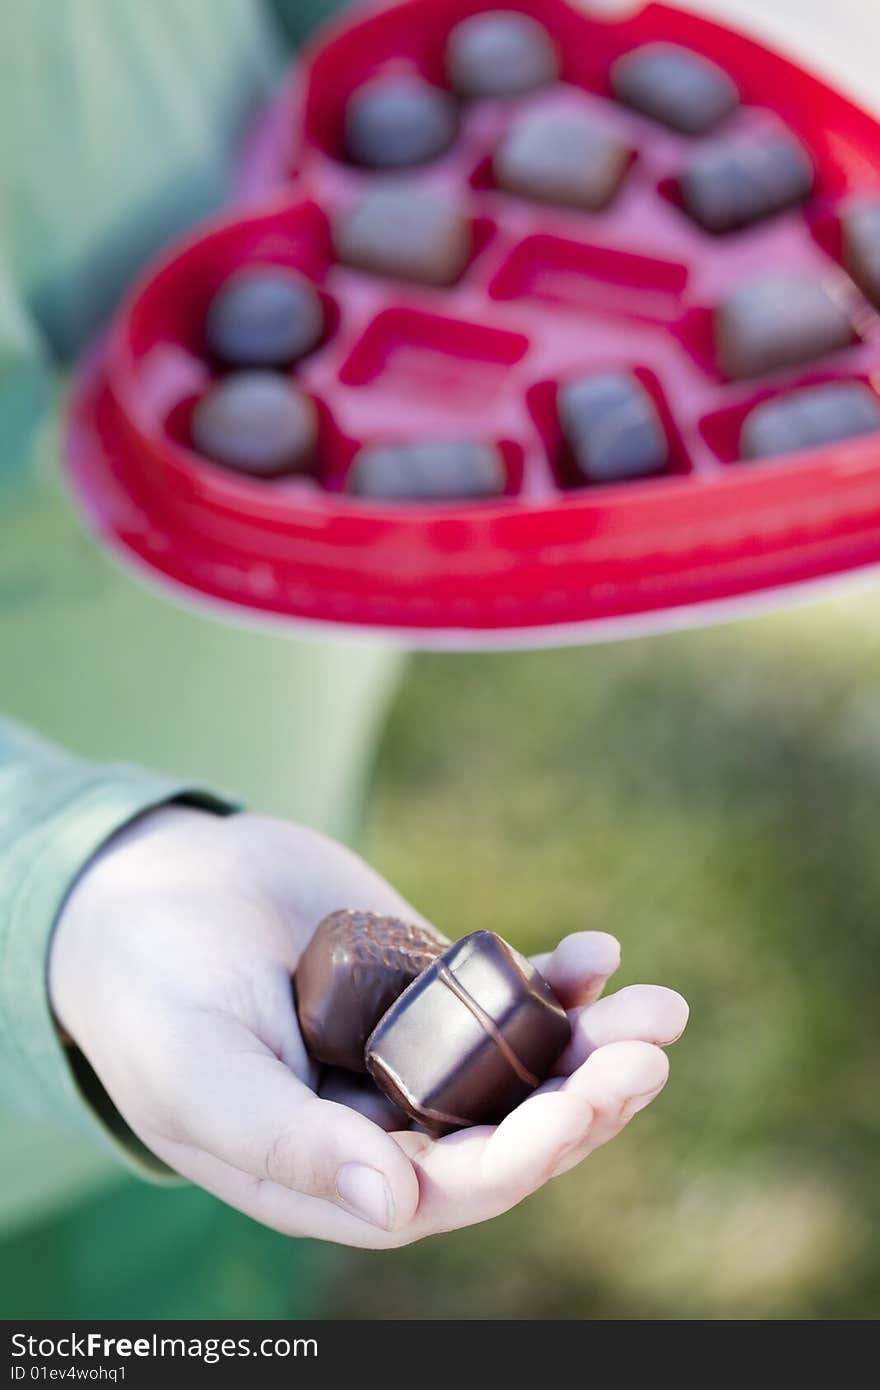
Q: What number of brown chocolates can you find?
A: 15